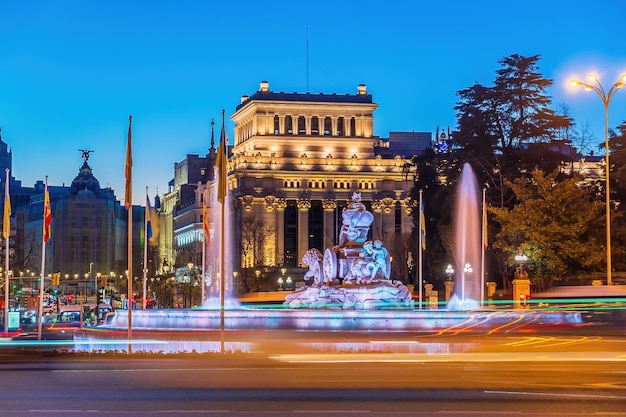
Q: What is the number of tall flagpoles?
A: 8